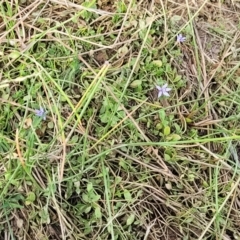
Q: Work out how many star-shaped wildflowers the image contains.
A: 3